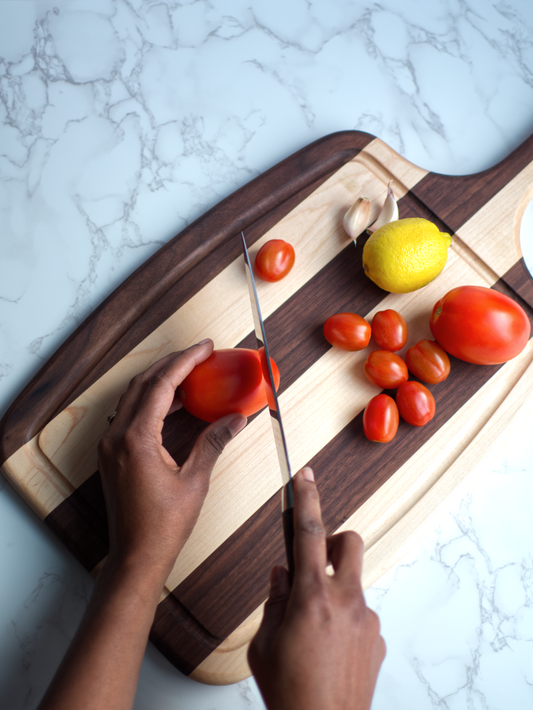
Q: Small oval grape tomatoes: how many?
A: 7